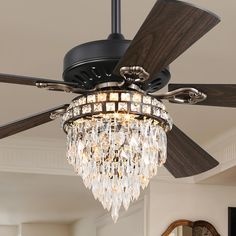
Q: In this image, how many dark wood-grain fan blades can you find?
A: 5